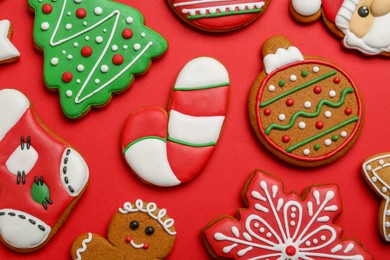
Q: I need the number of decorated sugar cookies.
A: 10